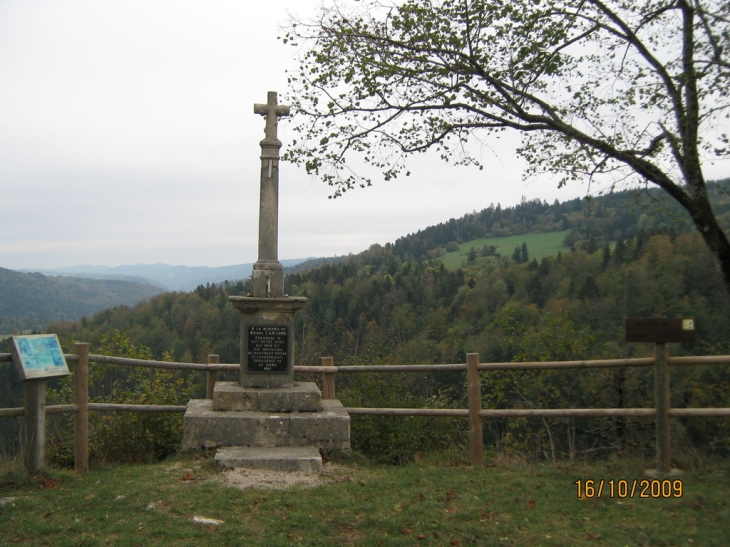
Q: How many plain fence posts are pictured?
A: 4